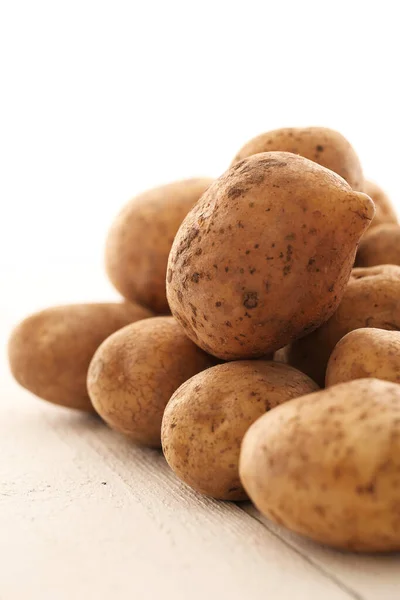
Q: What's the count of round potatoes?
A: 11